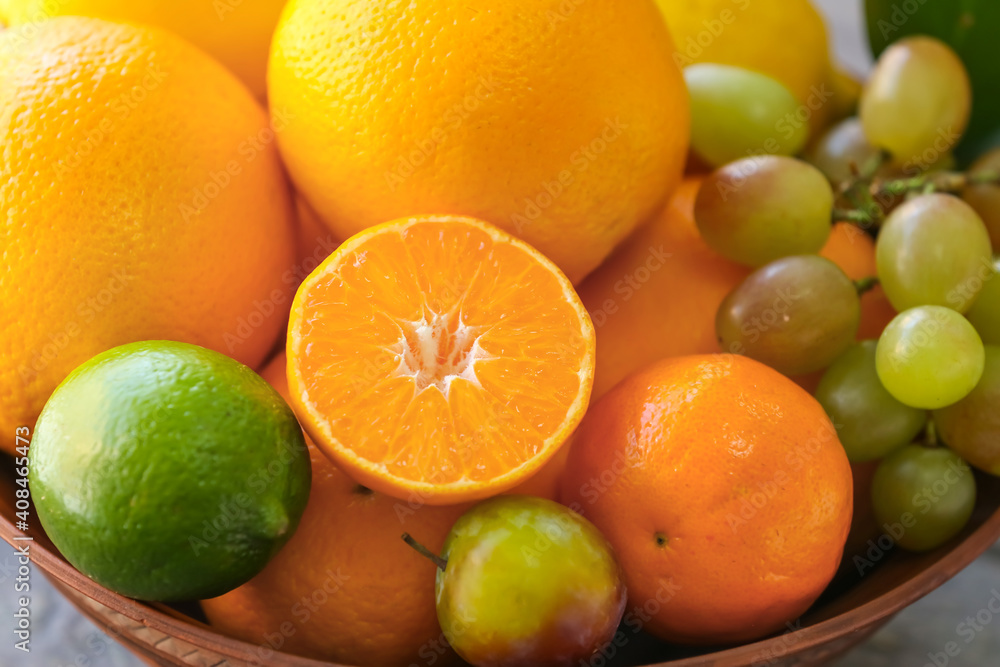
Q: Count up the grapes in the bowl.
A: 12